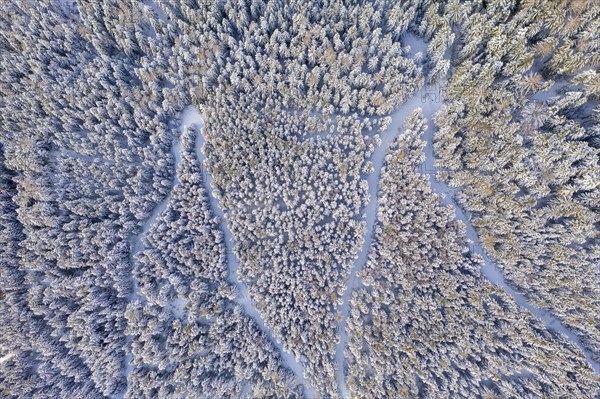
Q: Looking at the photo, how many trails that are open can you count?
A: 4